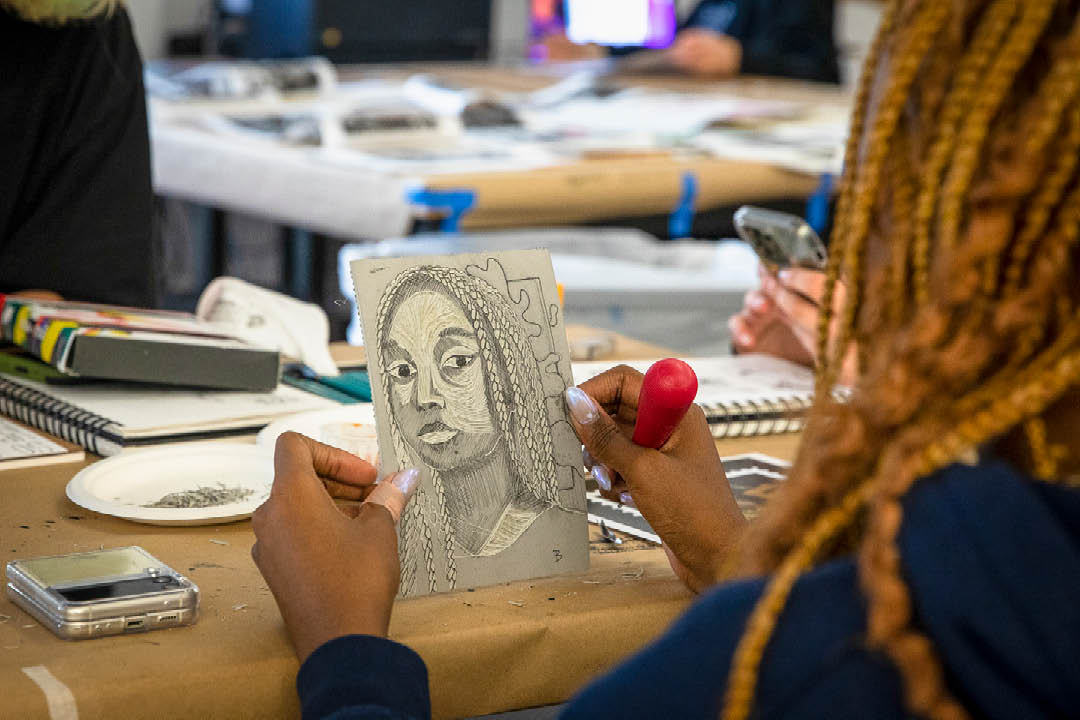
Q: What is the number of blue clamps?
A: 3